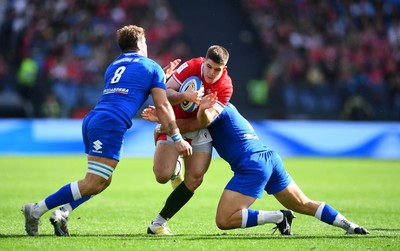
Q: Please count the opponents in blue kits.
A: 2